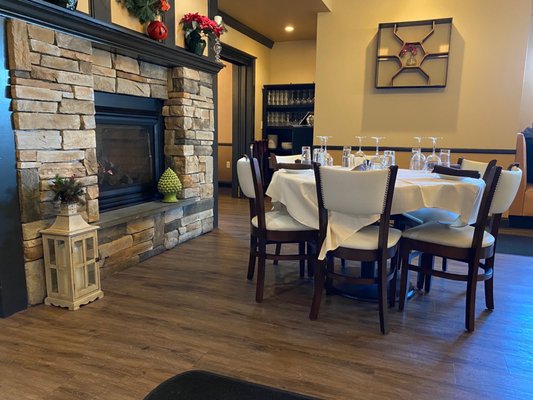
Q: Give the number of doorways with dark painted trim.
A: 1